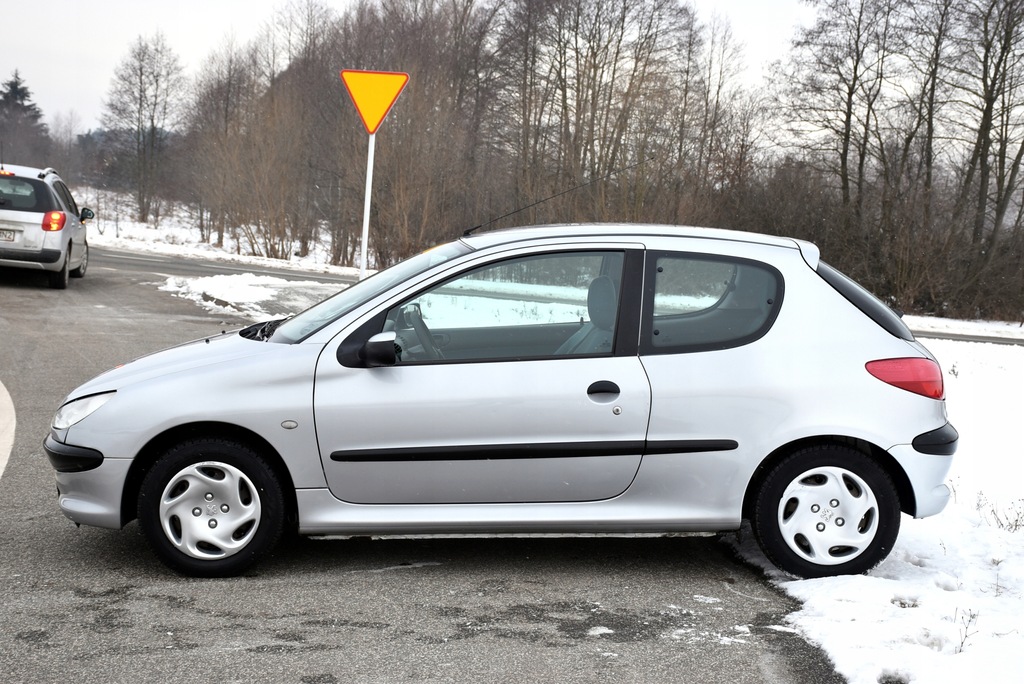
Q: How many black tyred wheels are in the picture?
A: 4